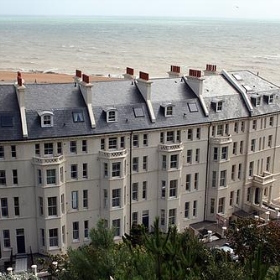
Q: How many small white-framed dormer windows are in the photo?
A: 6